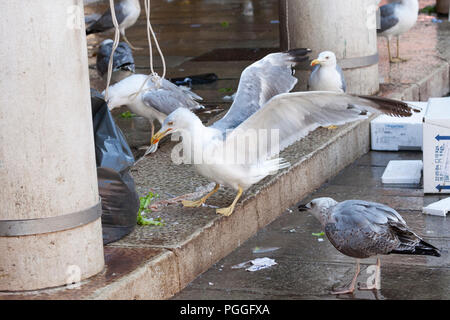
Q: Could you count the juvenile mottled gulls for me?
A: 1